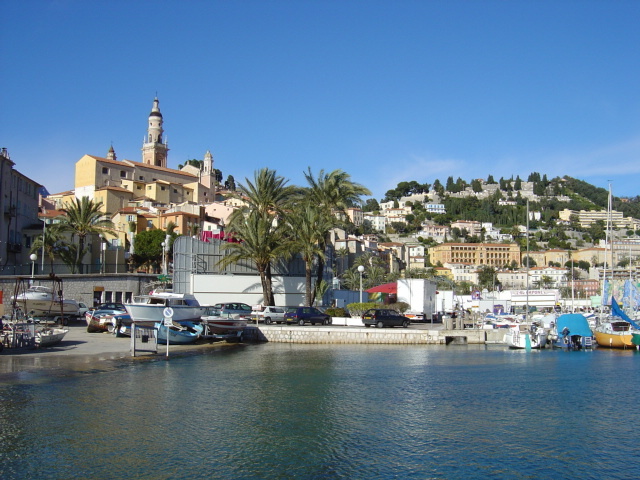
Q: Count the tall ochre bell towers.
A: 1